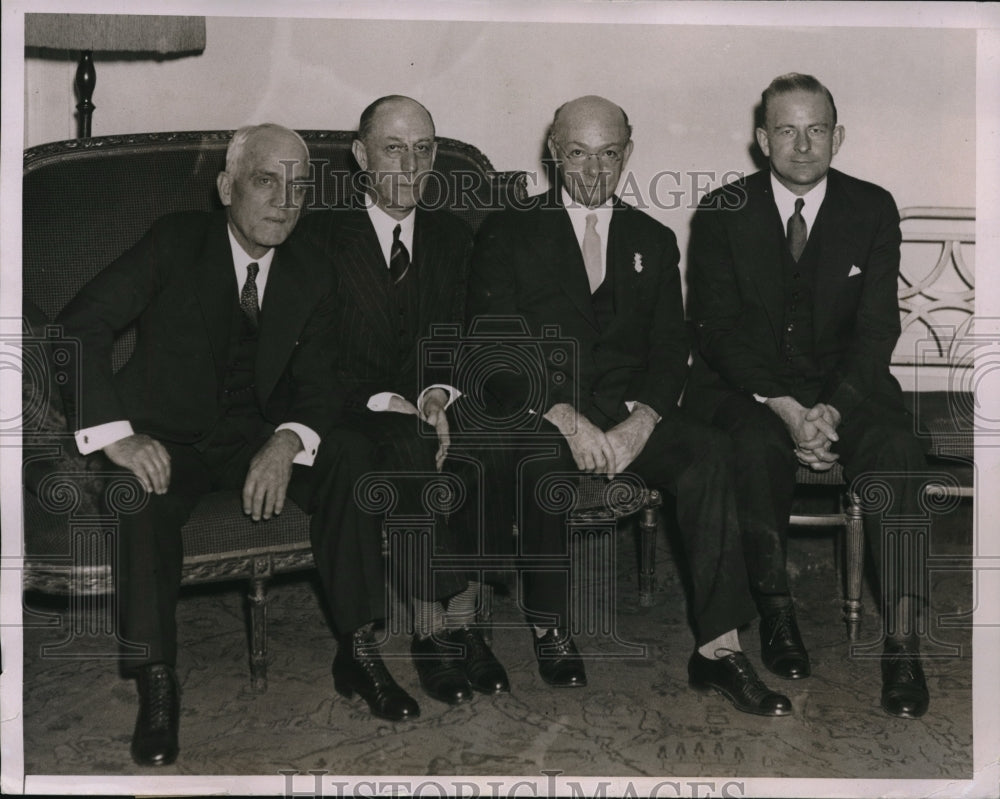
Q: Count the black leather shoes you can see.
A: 8